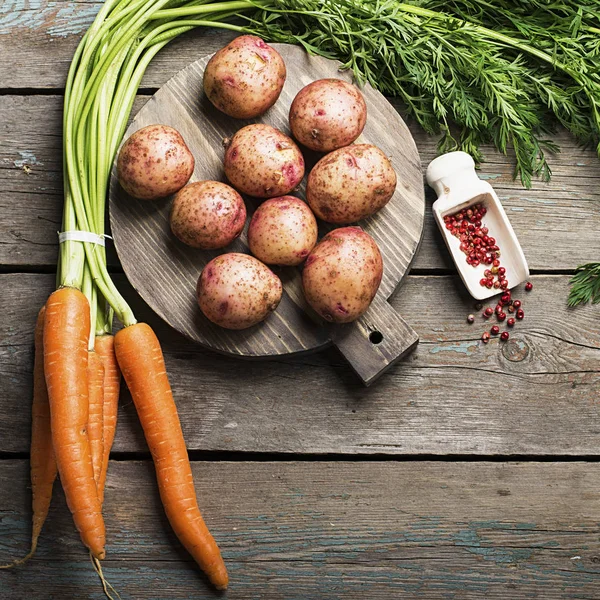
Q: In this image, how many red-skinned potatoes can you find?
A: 9